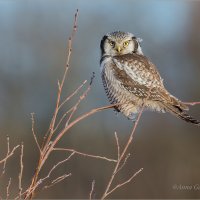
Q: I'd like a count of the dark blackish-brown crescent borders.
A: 2